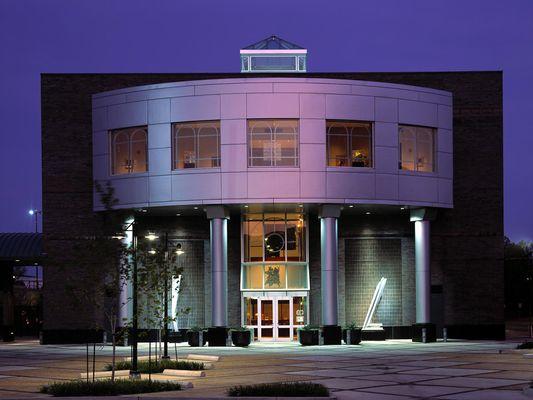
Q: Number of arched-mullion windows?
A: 5